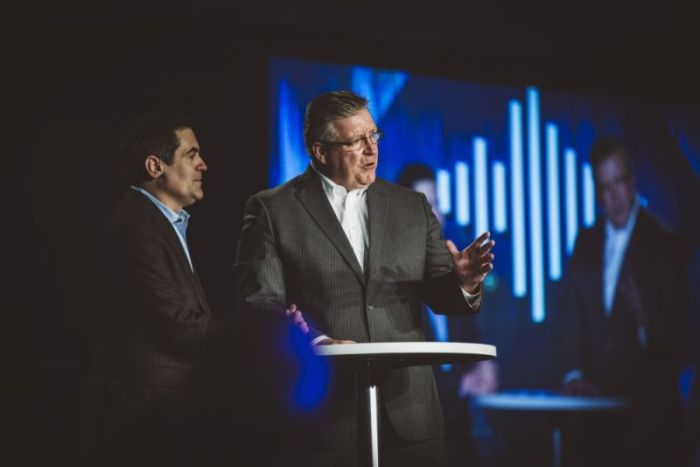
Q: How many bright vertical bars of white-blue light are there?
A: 9